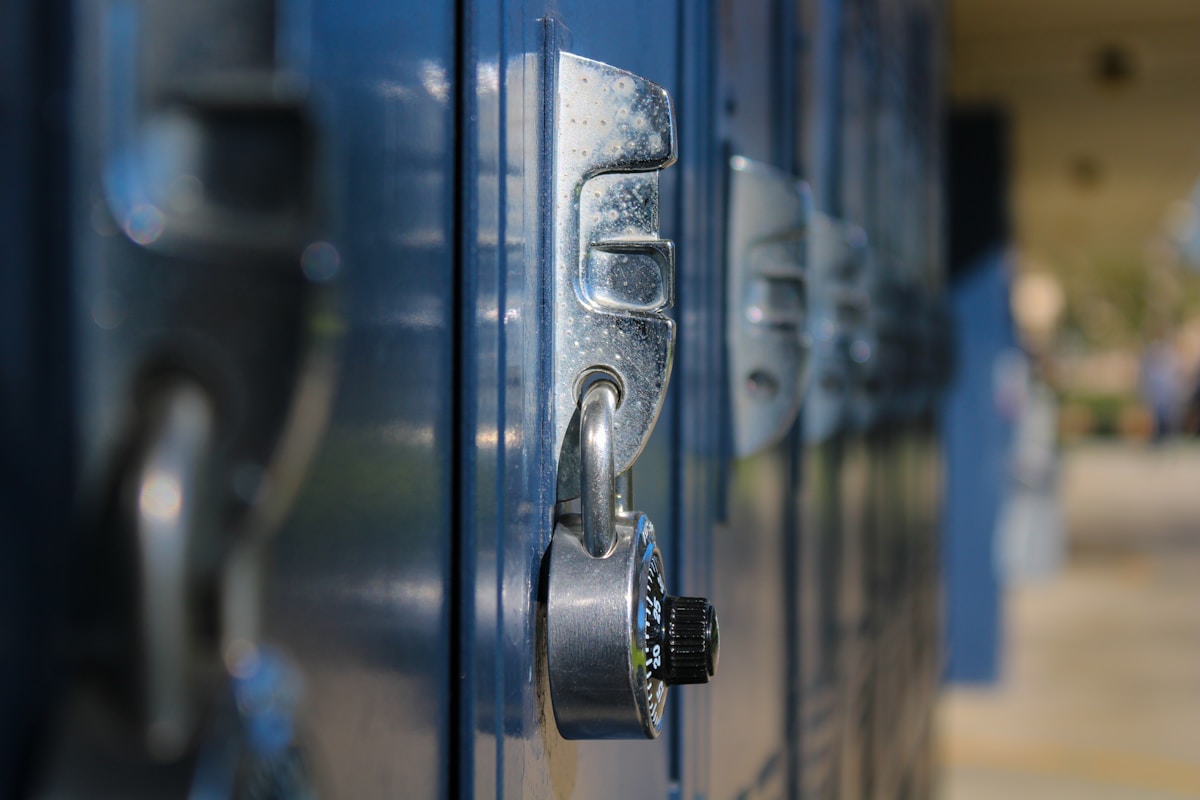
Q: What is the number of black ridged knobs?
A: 1